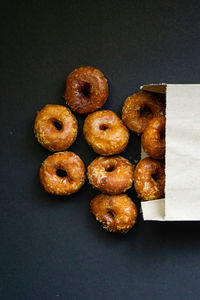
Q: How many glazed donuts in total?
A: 9